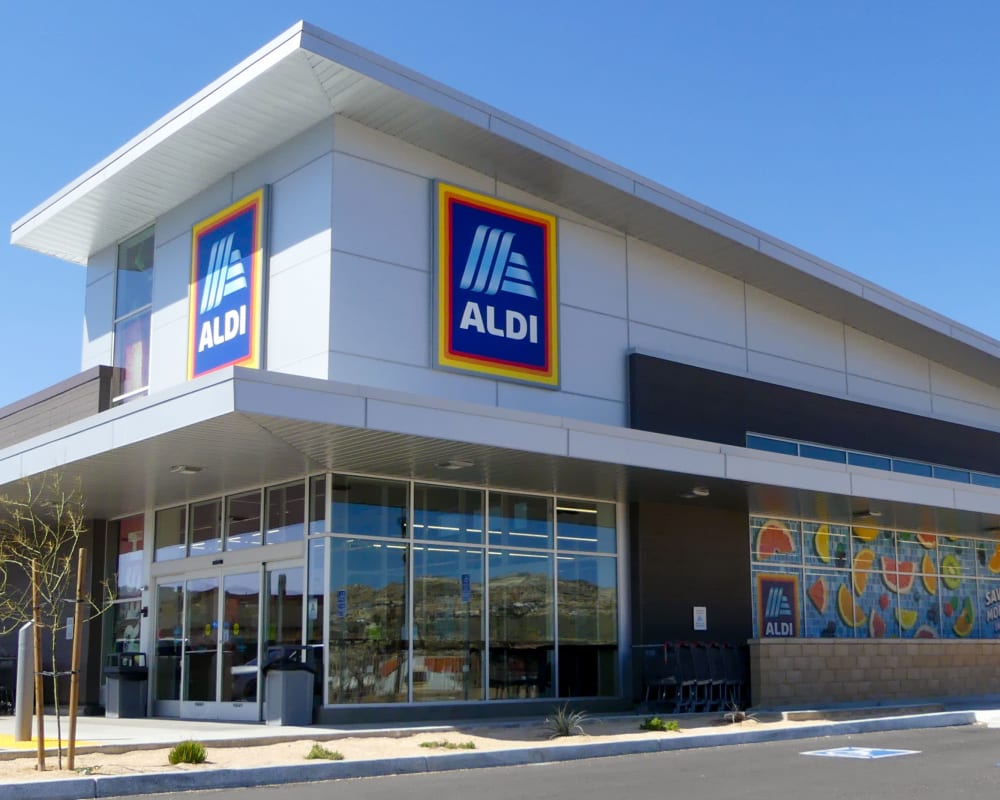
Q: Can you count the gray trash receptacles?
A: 2